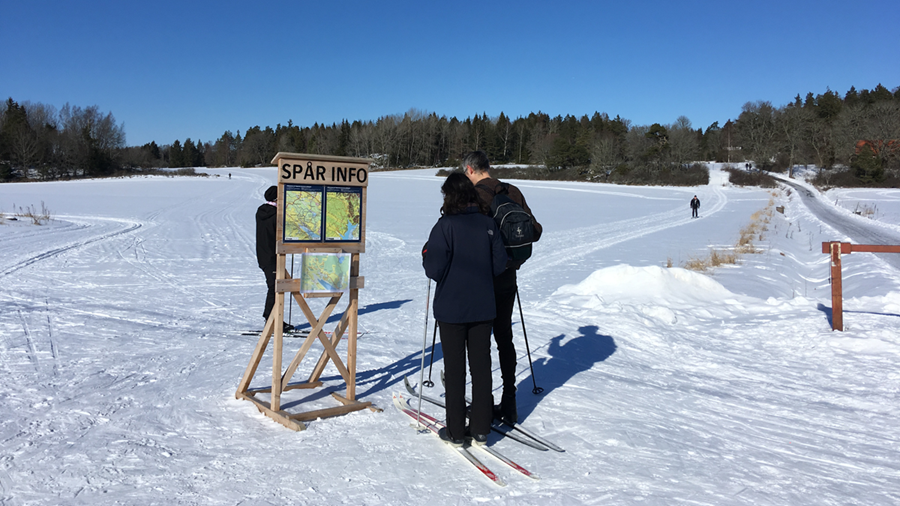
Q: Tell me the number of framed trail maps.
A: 2